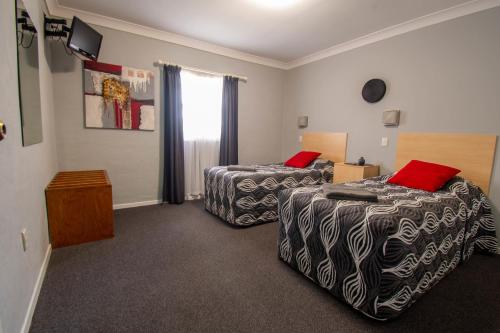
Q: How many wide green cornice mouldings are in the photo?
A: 0